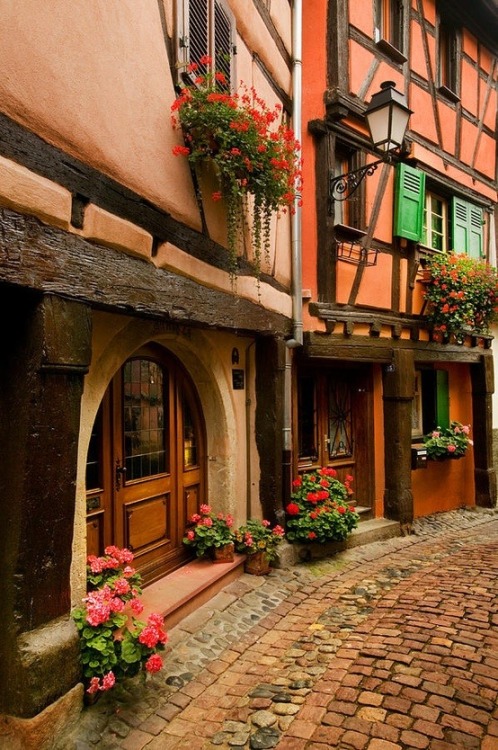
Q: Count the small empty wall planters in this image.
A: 1